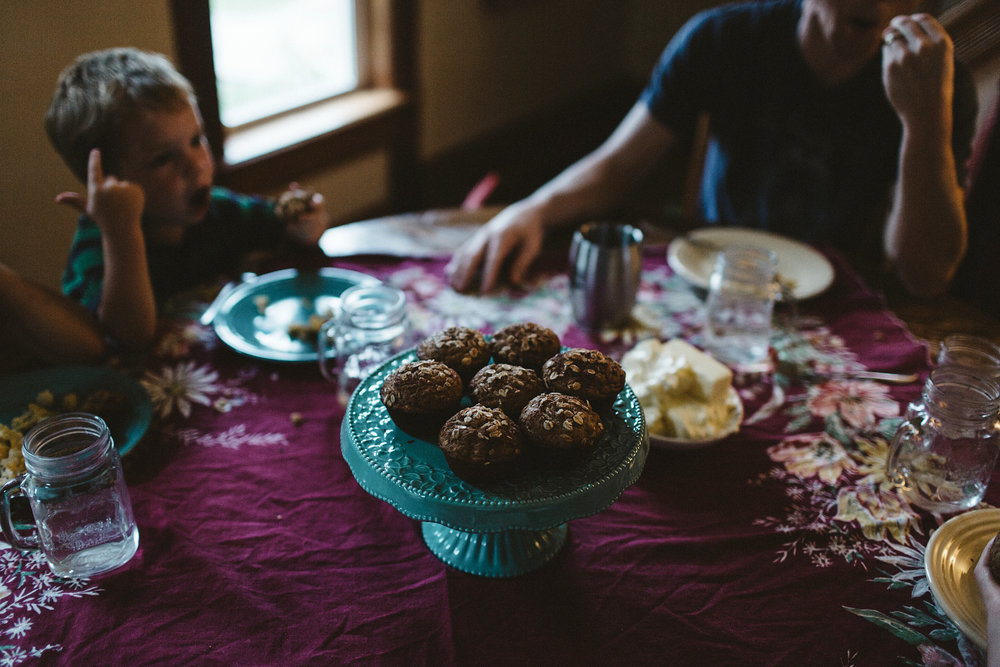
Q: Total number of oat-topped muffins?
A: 7